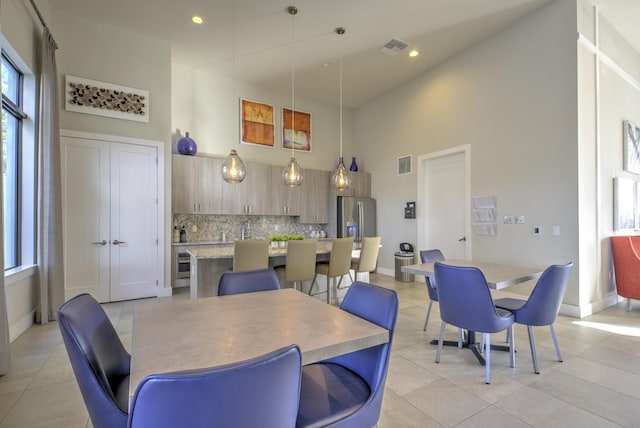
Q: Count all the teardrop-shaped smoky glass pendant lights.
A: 3